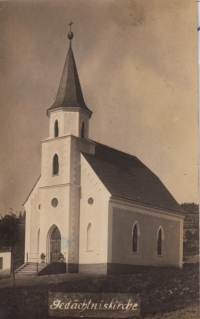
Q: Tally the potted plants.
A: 2